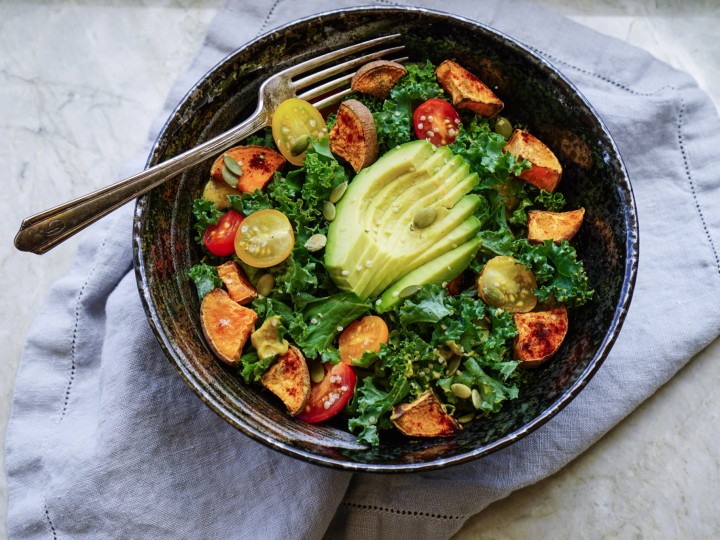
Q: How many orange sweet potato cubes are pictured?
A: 11